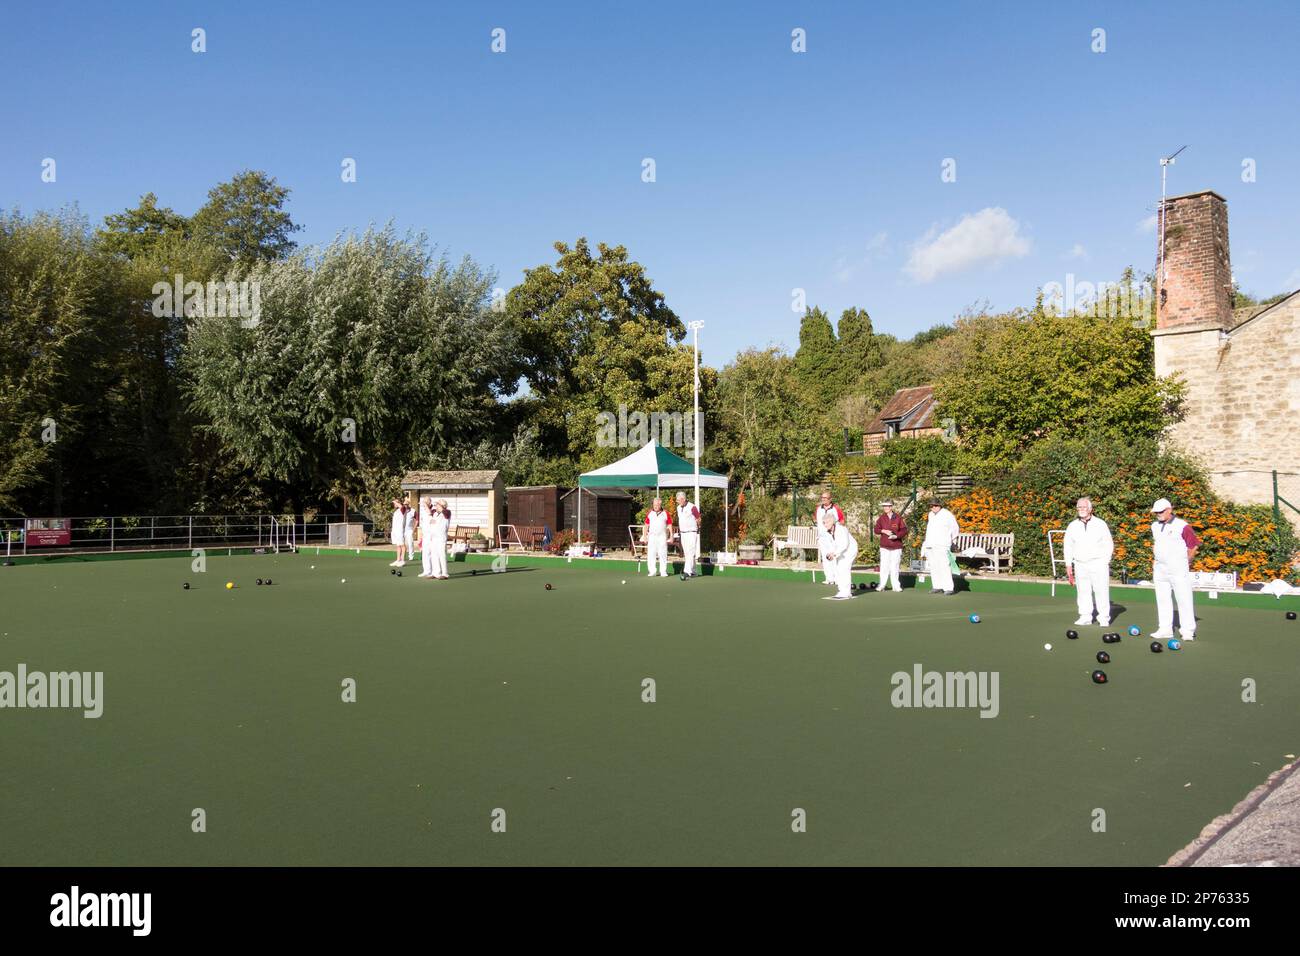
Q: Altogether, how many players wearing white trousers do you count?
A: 11